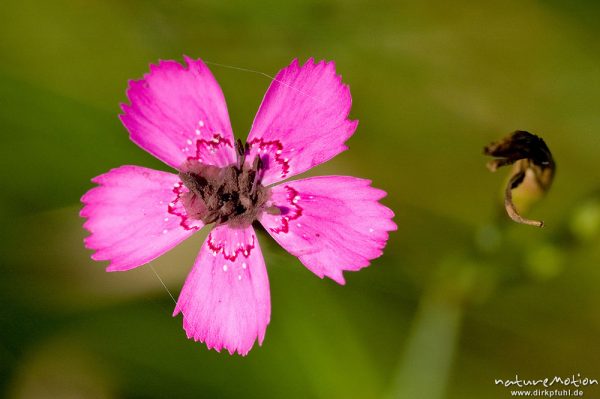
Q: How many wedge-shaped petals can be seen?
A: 5